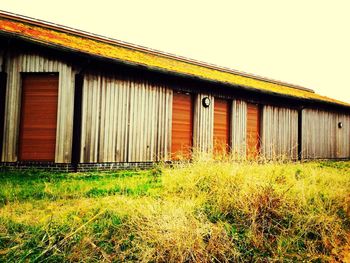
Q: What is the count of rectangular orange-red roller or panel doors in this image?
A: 4